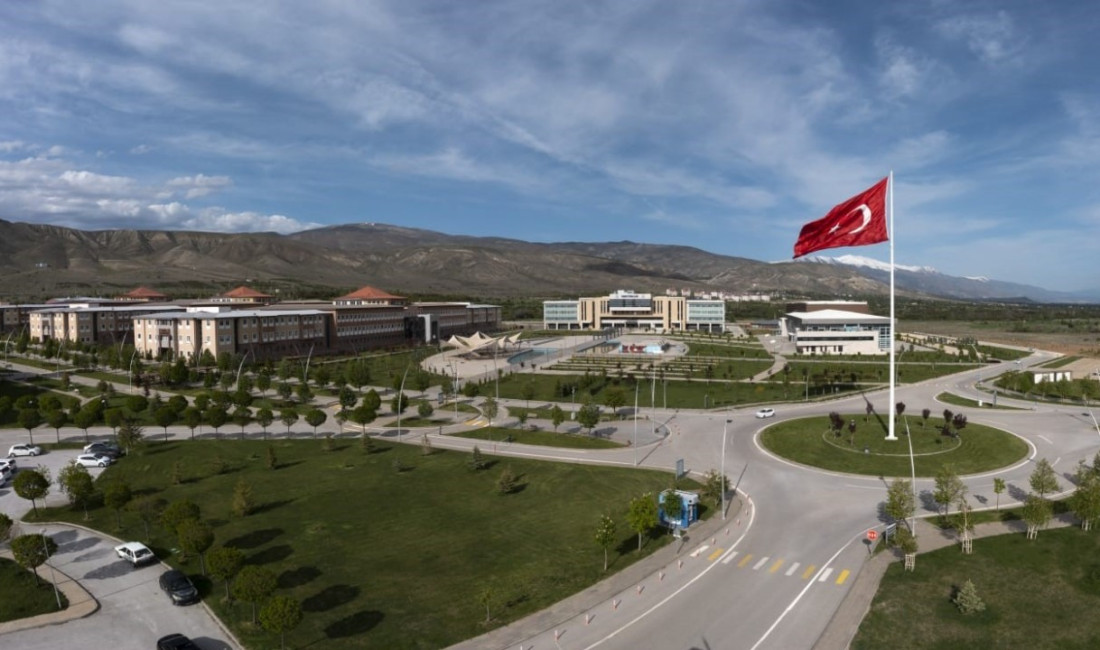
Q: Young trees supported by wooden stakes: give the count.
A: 4